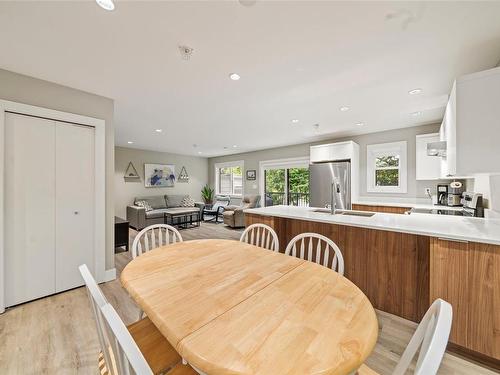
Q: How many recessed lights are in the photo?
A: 11